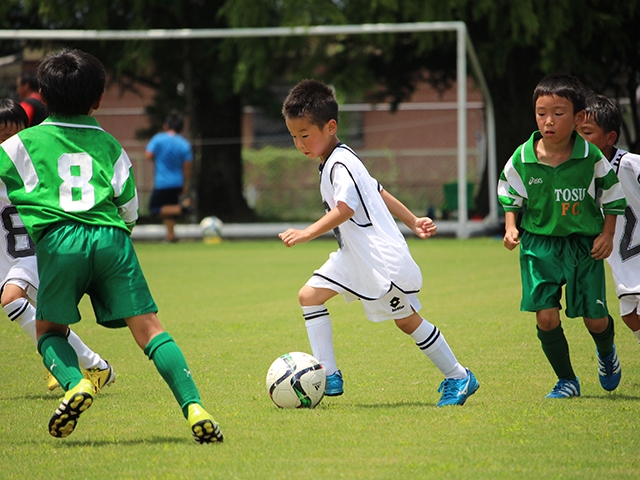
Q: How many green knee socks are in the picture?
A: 4